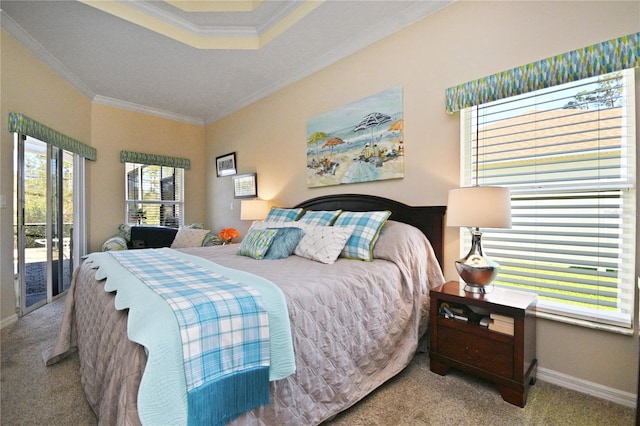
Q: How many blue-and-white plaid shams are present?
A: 3